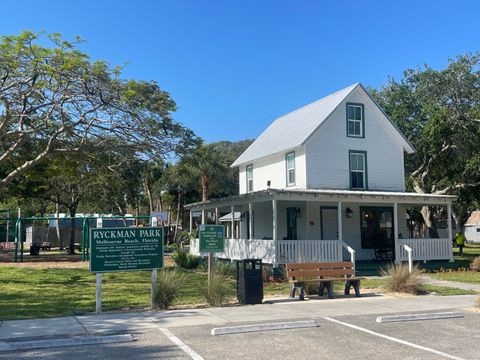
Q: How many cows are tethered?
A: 0